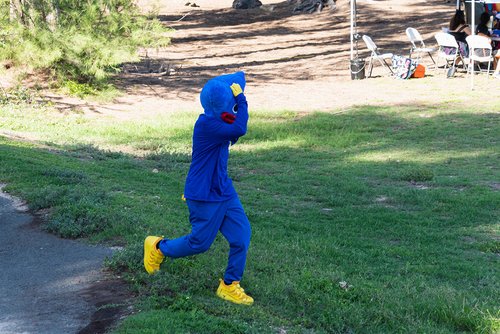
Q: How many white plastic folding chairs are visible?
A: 4